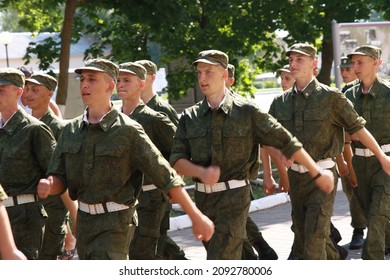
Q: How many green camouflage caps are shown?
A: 11